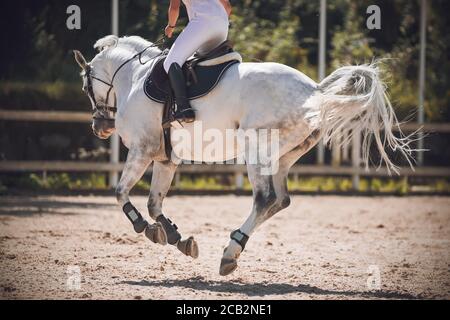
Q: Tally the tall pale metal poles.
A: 3